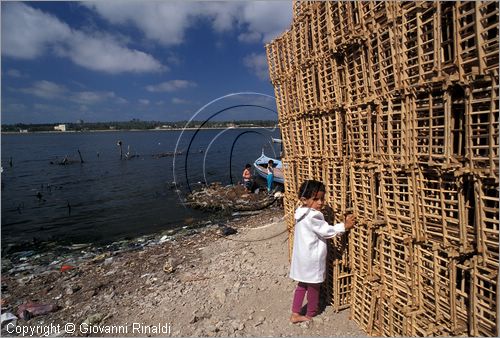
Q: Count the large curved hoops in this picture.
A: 4